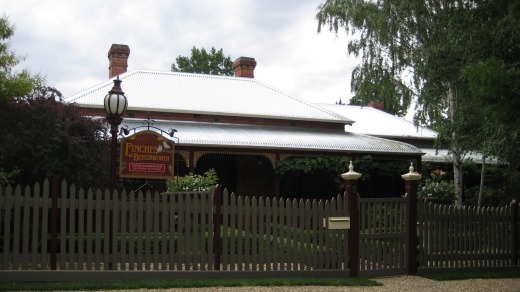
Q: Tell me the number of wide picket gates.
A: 1